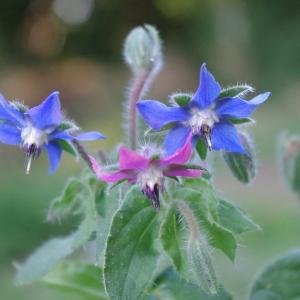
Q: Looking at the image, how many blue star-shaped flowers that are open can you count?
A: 2